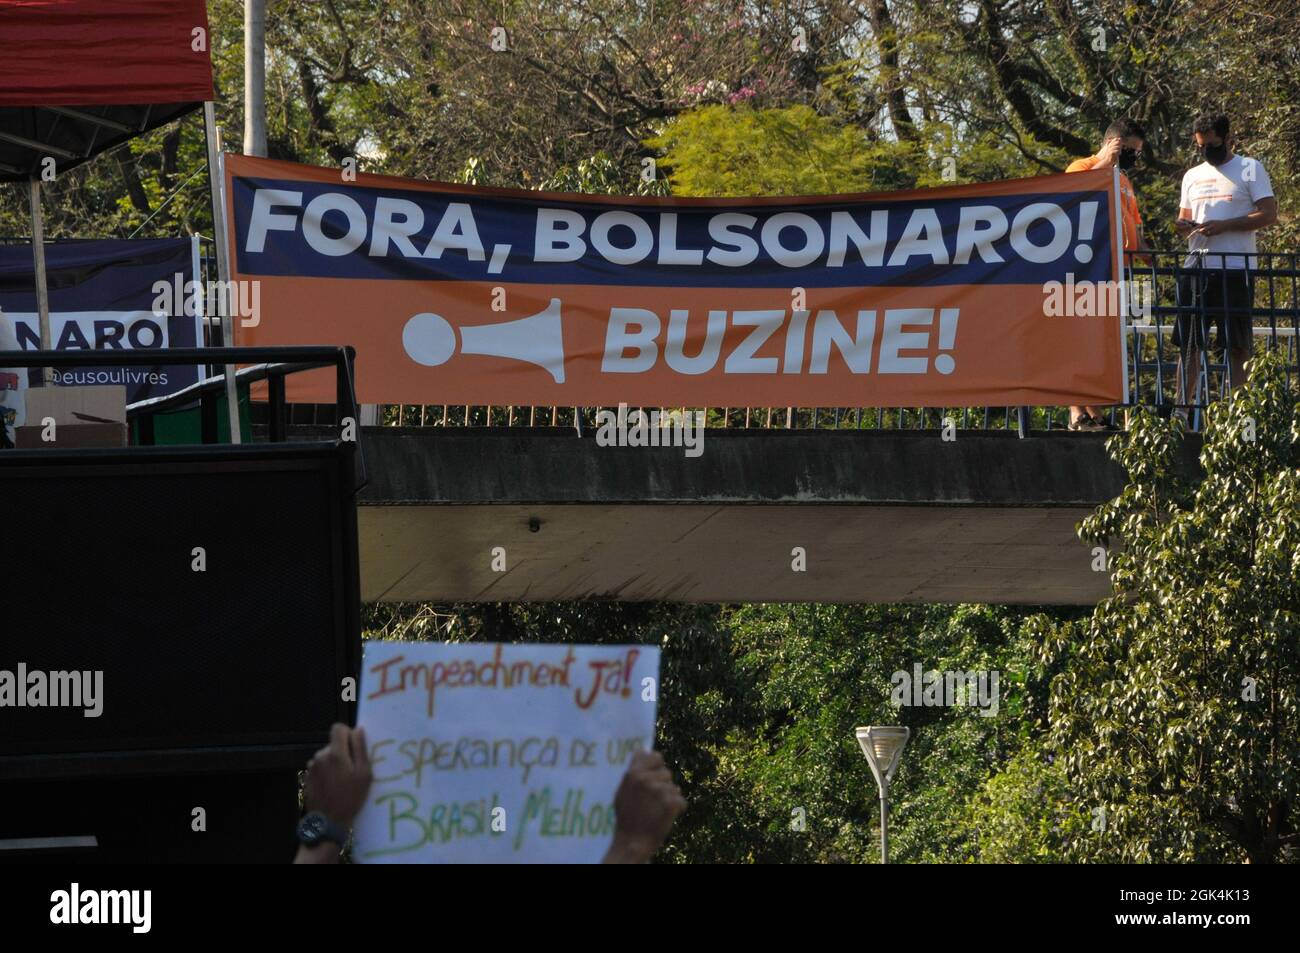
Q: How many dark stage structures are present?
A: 1